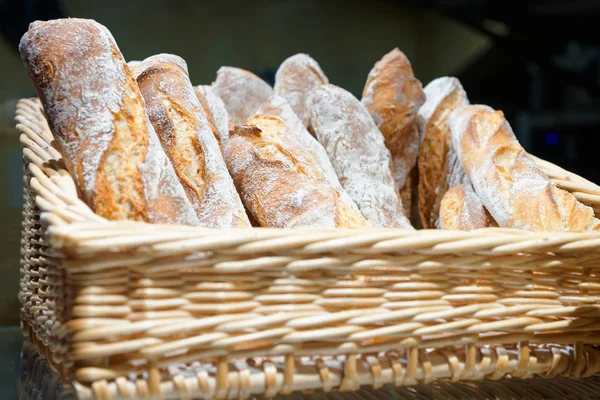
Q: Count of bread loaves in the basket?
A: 11